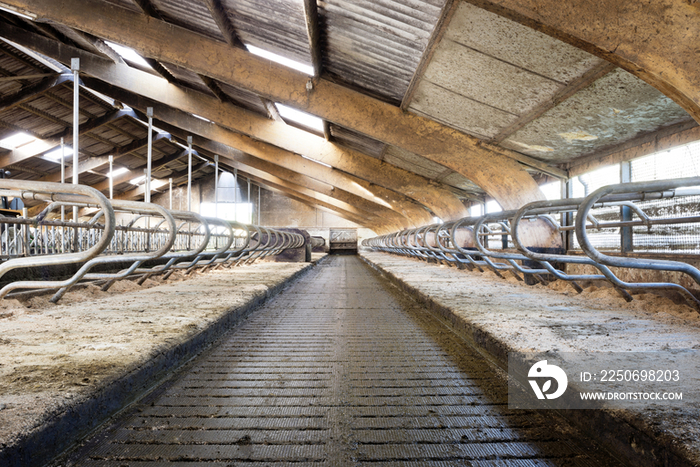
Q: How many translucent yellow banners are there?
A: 0